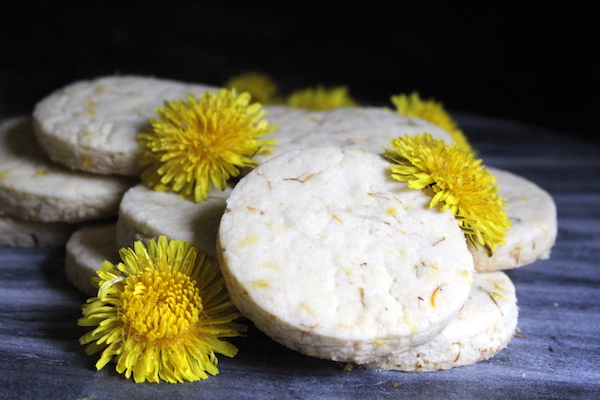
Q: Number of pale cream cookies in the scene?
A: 9